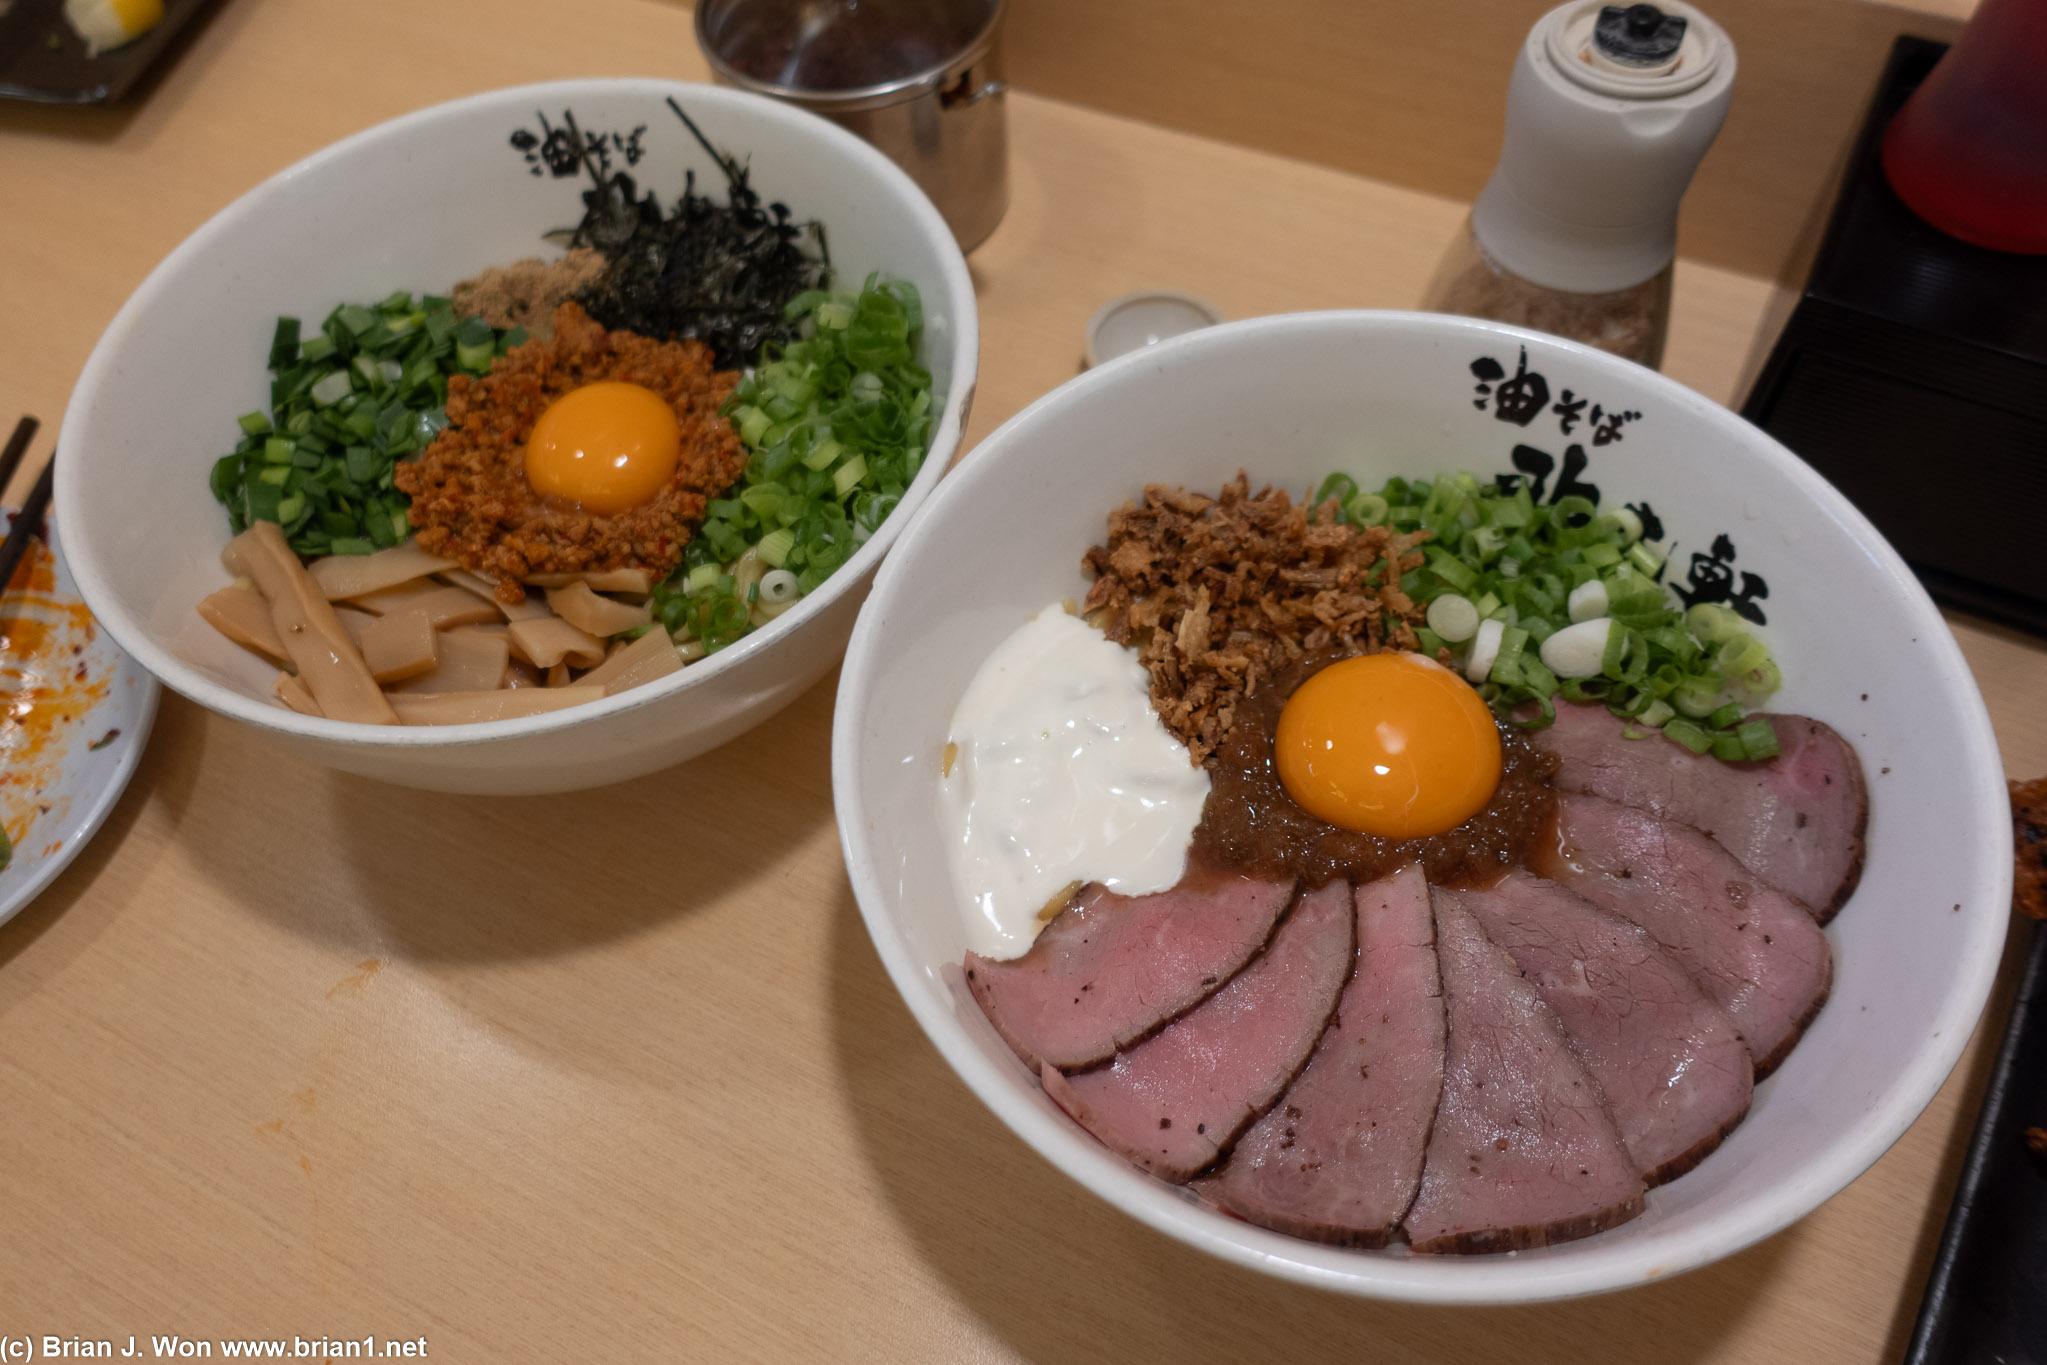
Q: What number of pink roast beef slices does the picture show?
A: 7